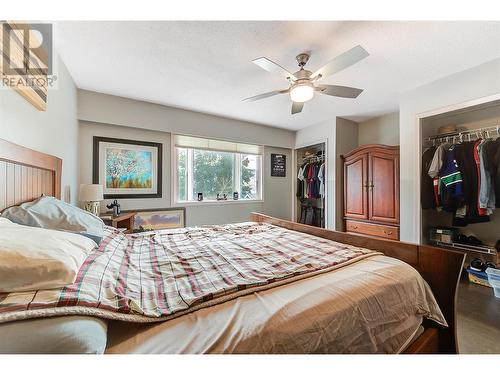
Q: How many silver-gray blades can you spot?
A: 5